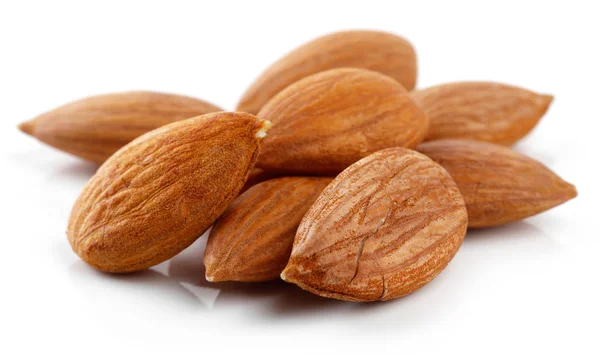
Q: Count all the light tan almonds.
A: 8